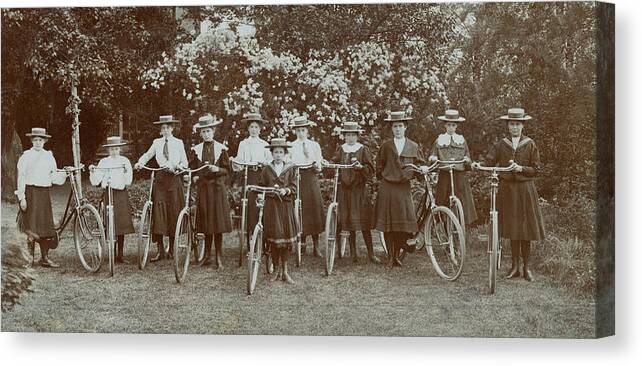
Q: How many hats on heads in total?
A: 11